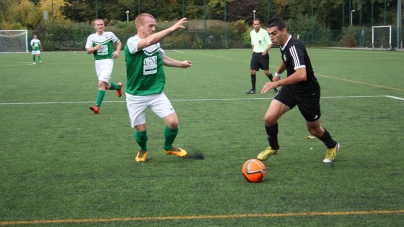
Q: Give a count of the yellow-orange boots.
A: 2